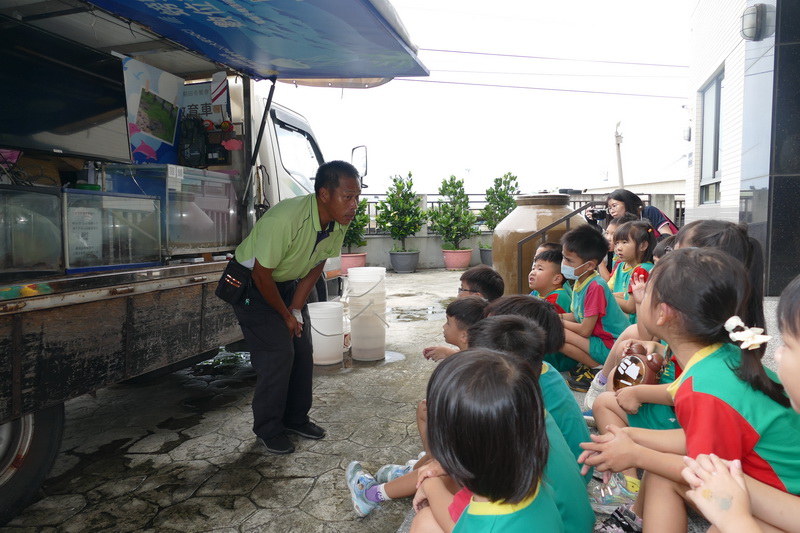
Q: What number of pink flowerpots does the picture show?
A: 2